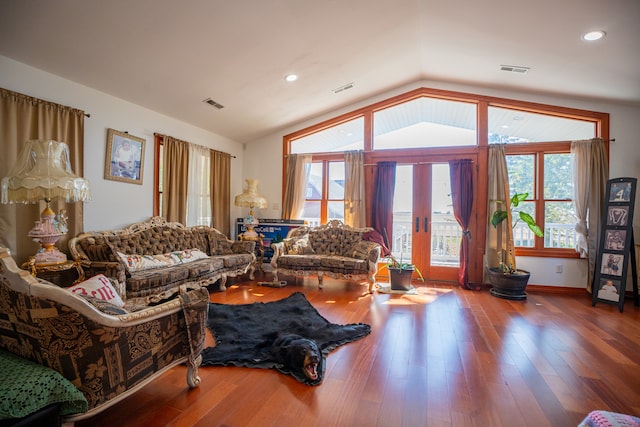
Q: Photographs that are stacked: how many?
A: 5